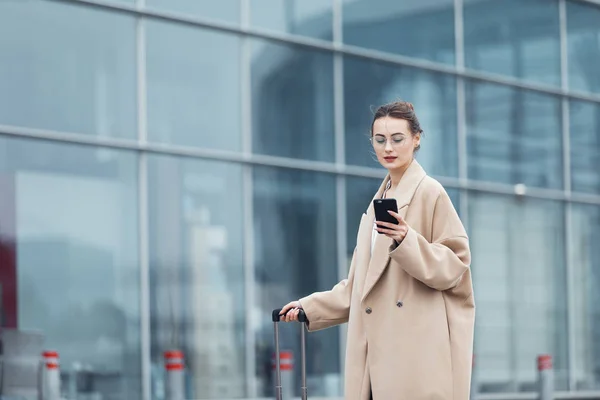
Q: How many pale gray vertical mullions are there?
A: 5